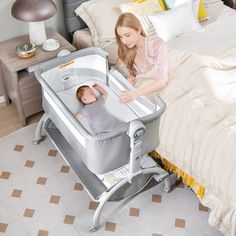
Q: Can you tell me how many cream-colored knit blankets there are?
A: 1